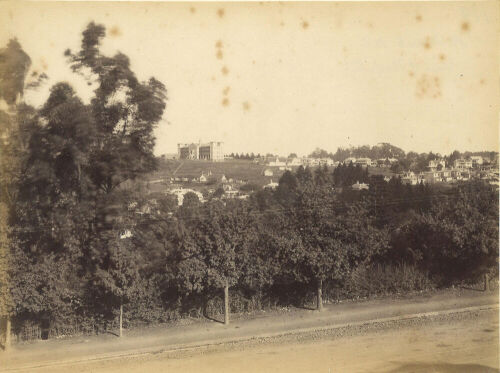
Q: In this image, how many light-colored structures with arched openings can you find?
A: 1